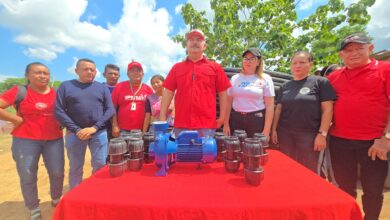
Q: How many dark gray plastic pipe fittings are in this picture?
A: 10